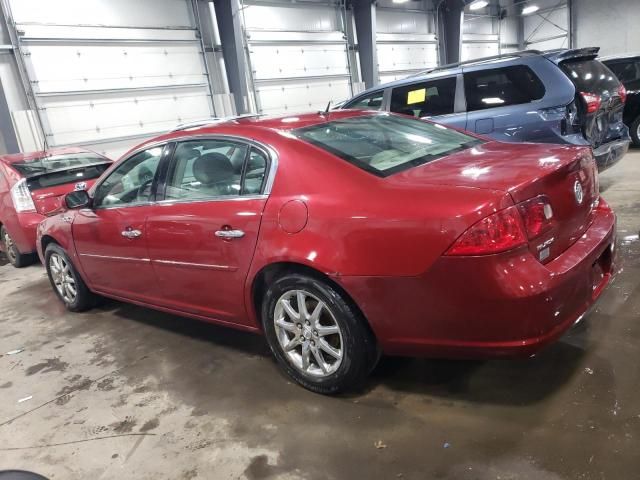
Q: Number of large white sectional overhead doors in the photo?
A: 4